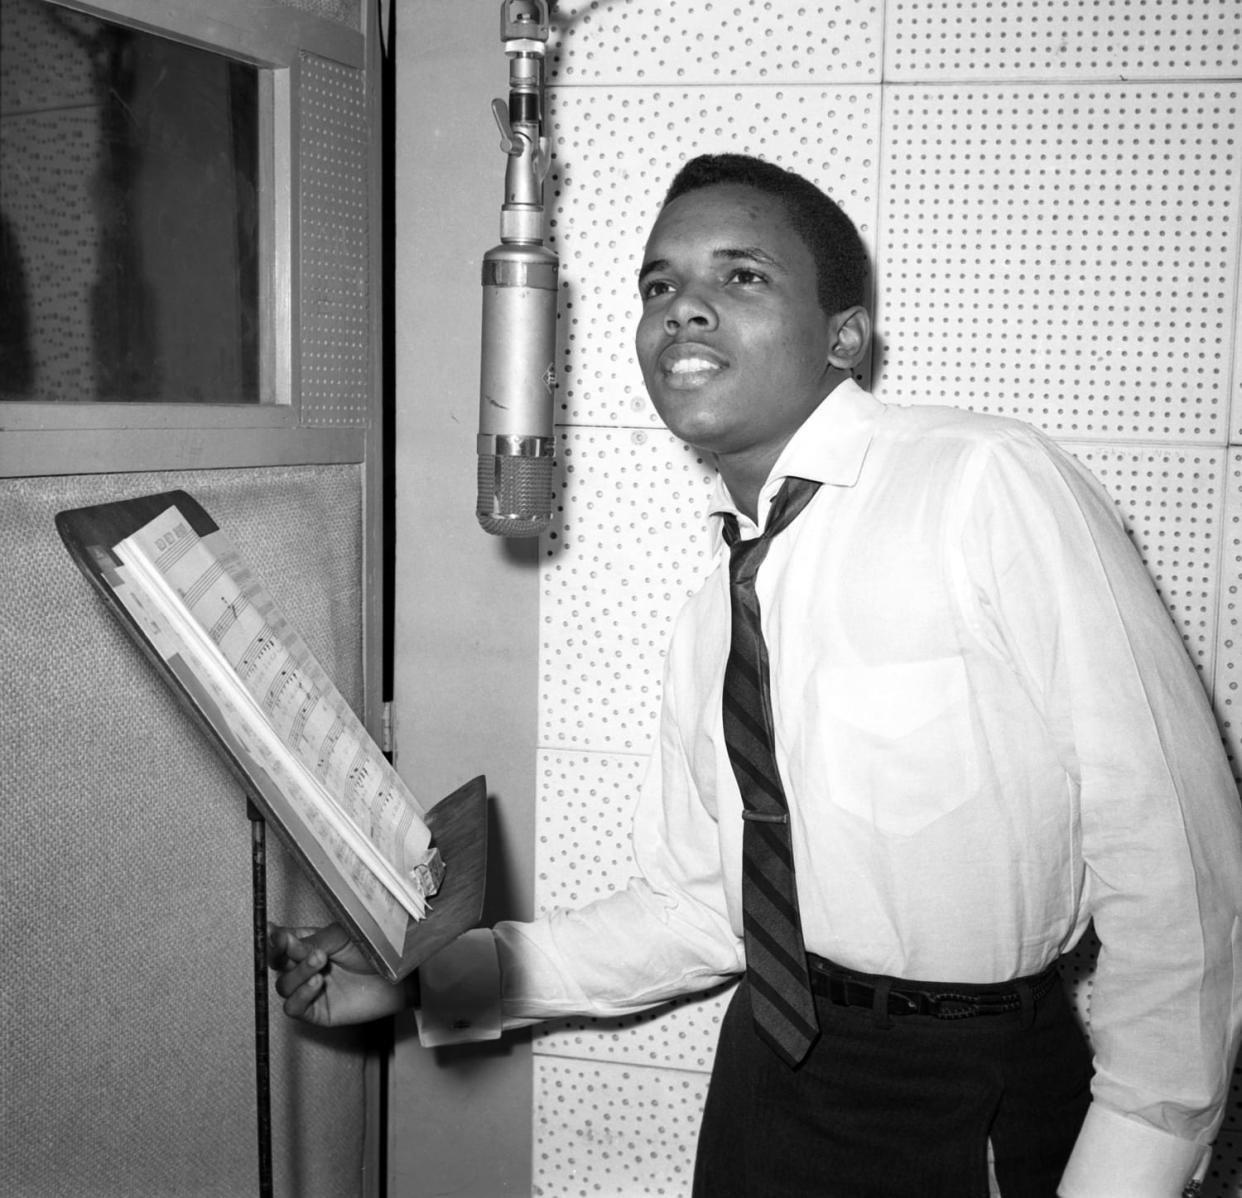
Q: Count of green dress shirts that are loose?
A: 0